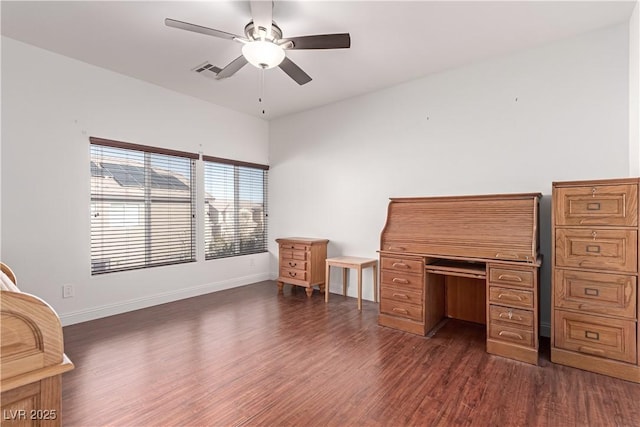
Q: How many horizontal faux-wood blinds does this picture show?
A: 2